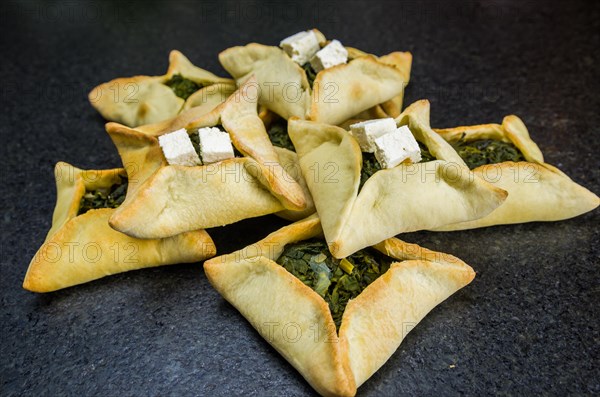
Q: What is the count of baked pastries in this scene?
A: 8